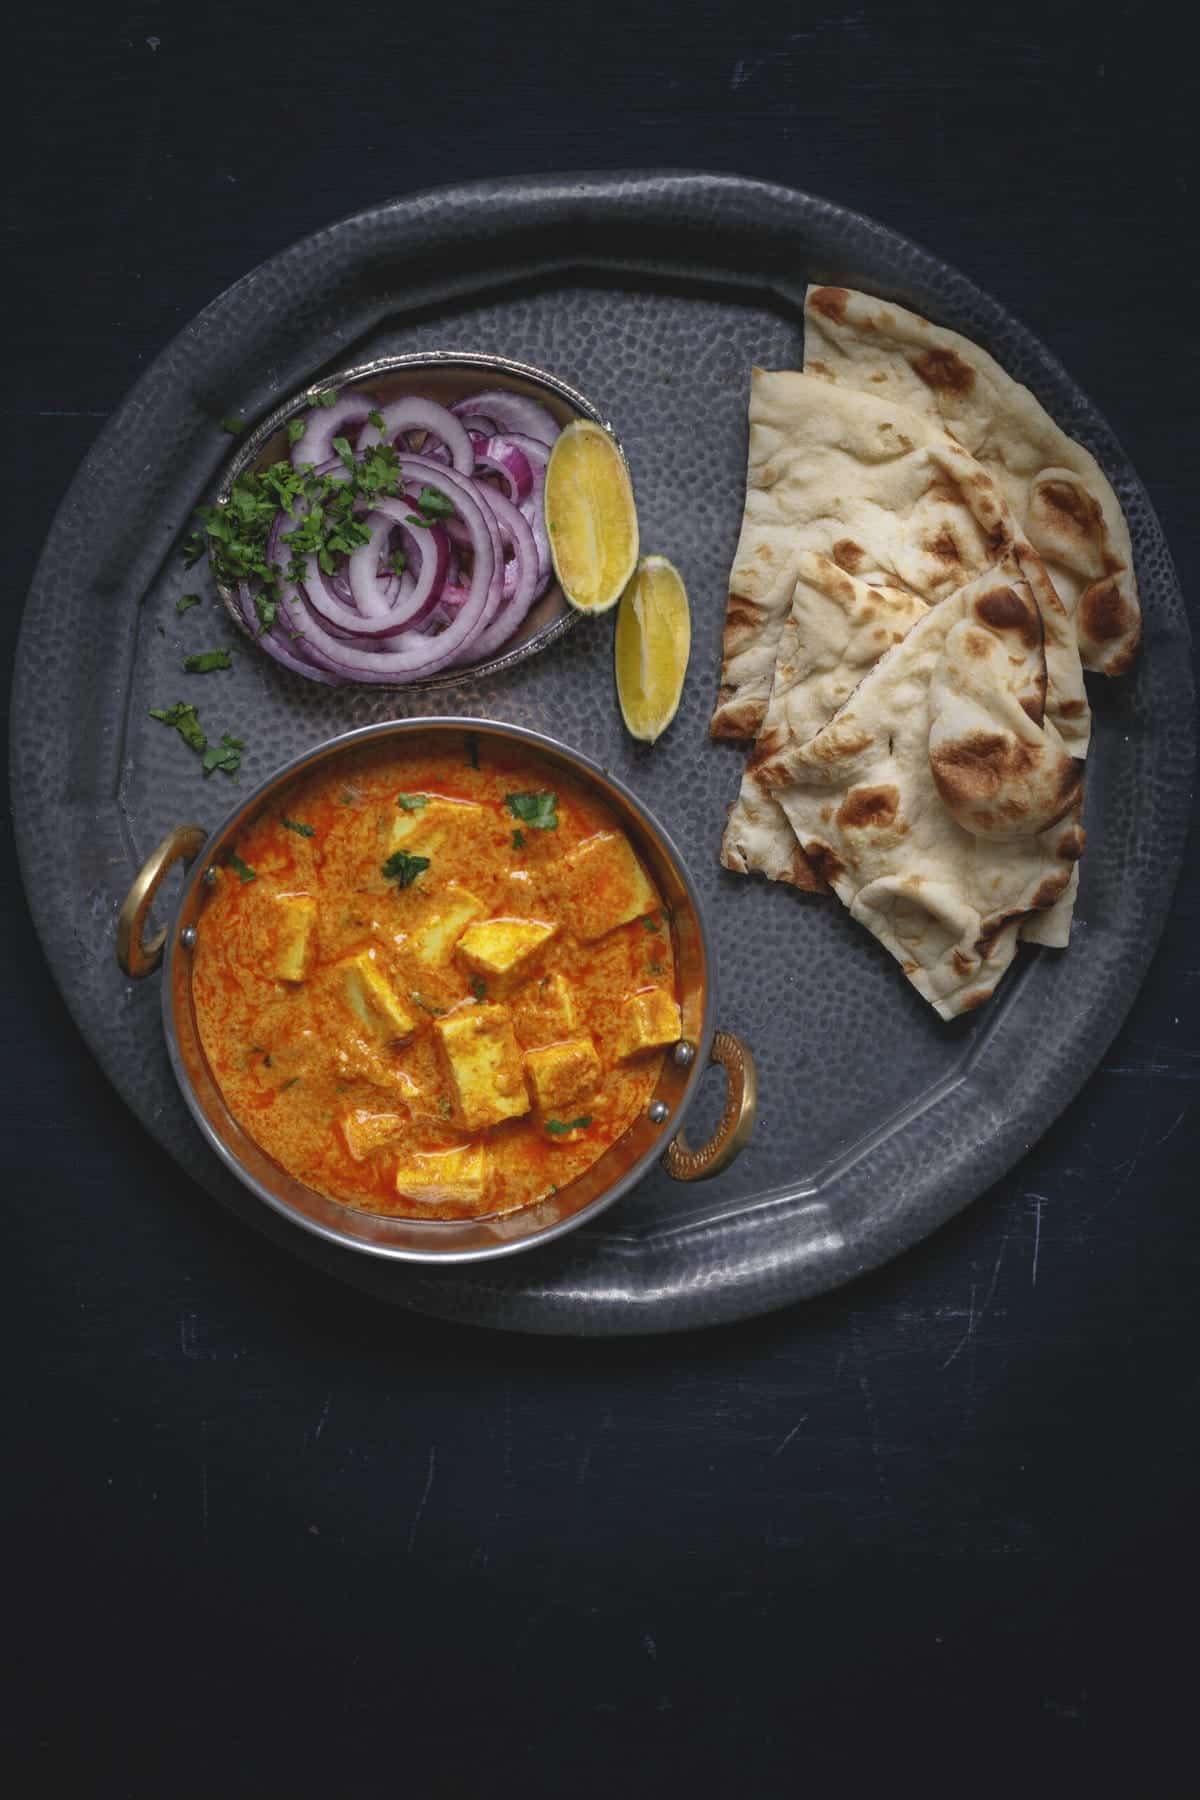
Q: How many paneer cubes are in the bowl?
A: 12